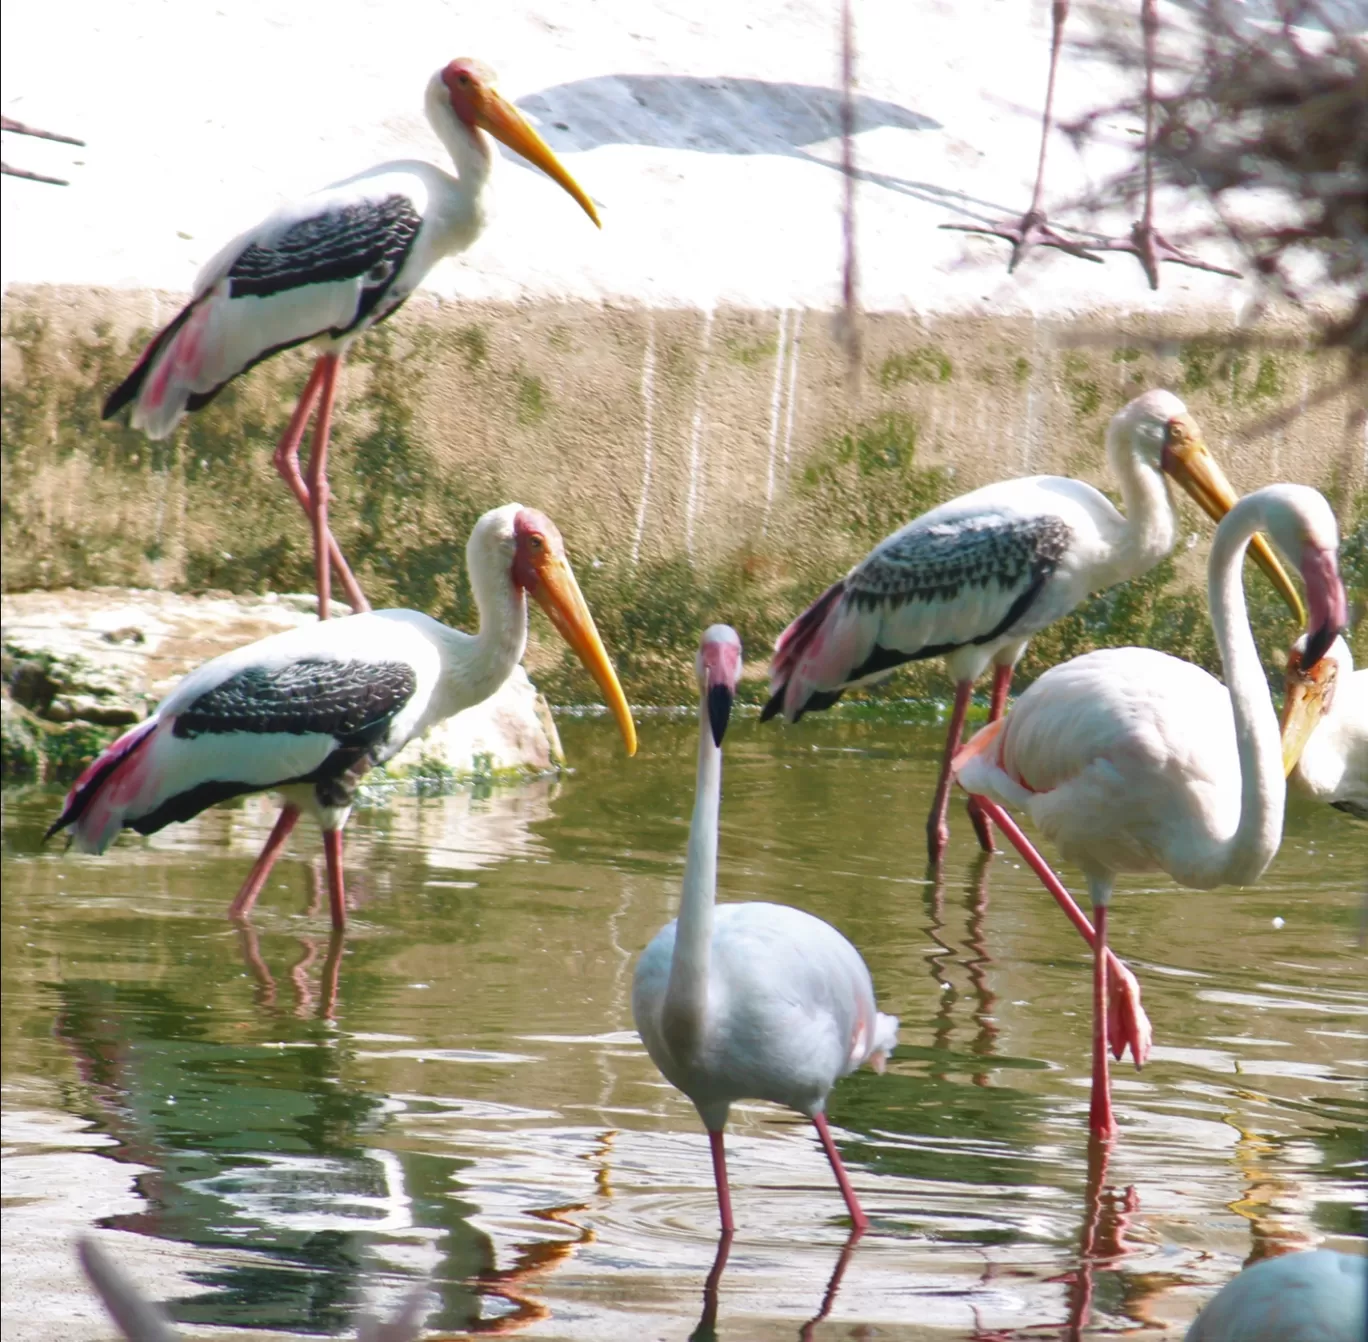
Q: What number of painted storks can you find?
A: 4